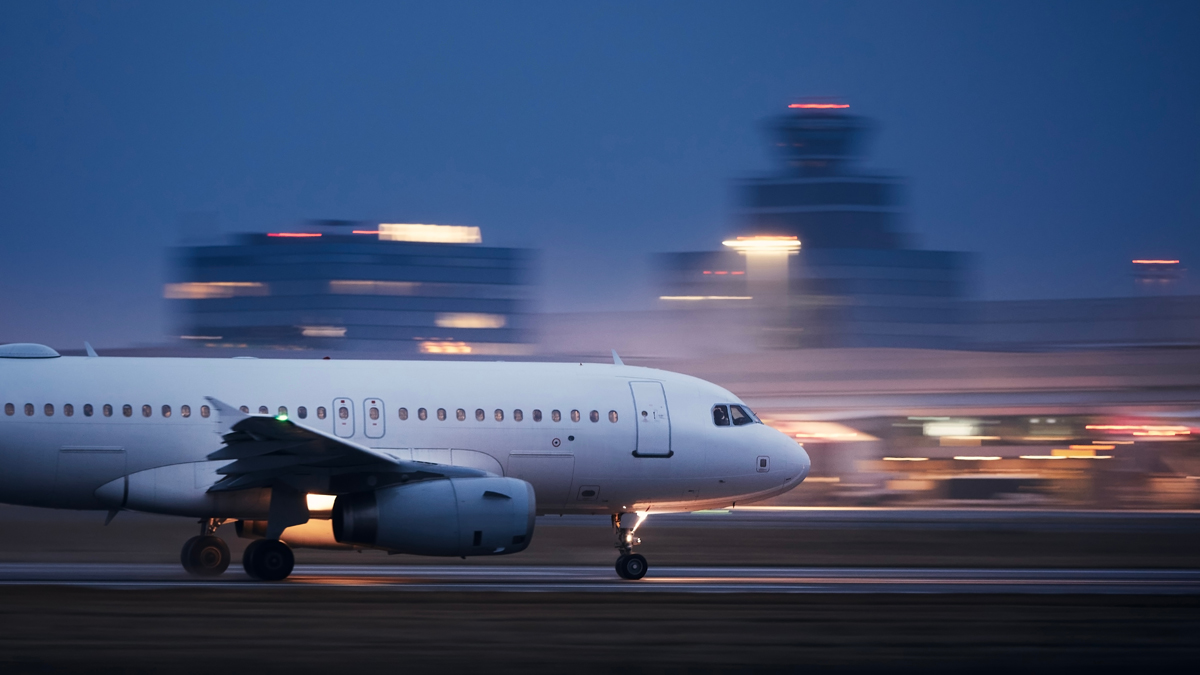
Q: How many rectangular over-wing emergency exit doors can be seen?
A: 2